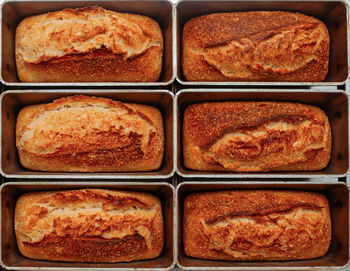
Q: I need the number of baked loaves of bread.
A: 6